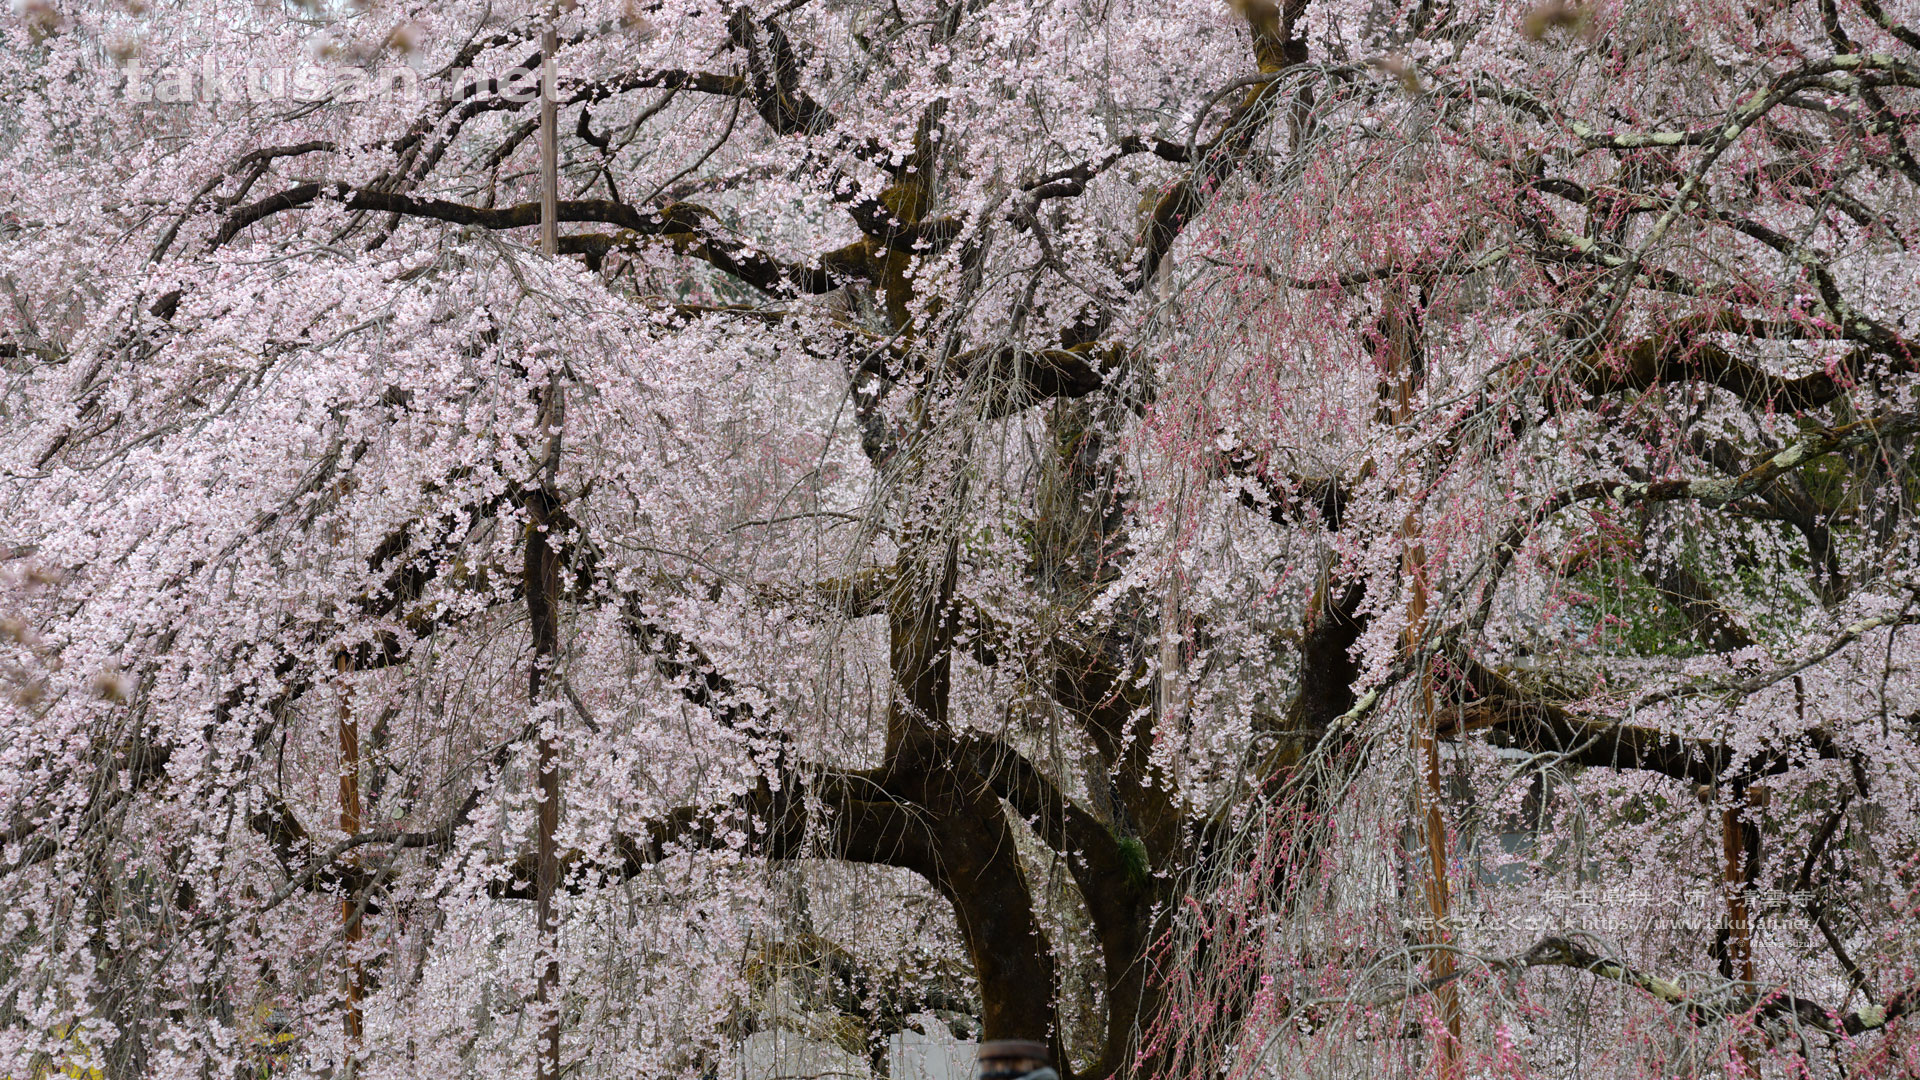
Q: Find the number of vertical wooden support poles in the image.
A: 5